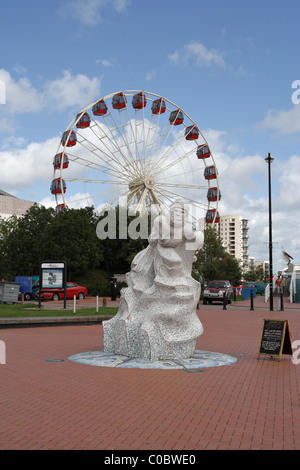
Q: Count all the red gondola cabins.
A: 15